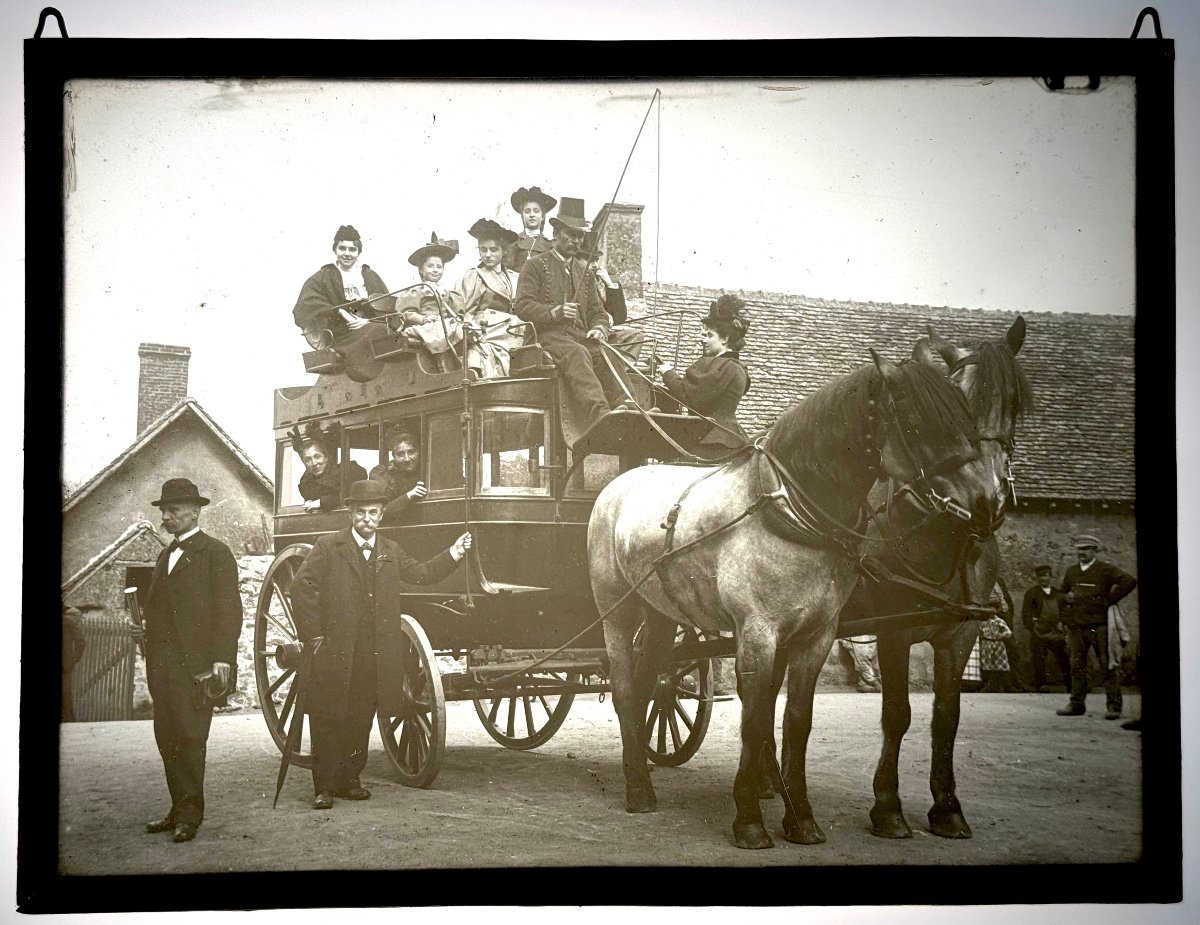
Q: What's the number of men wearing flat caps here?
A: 2